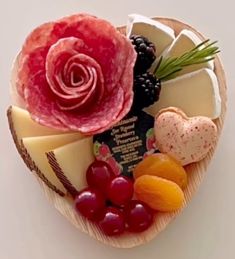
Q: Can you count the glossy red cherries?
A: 5